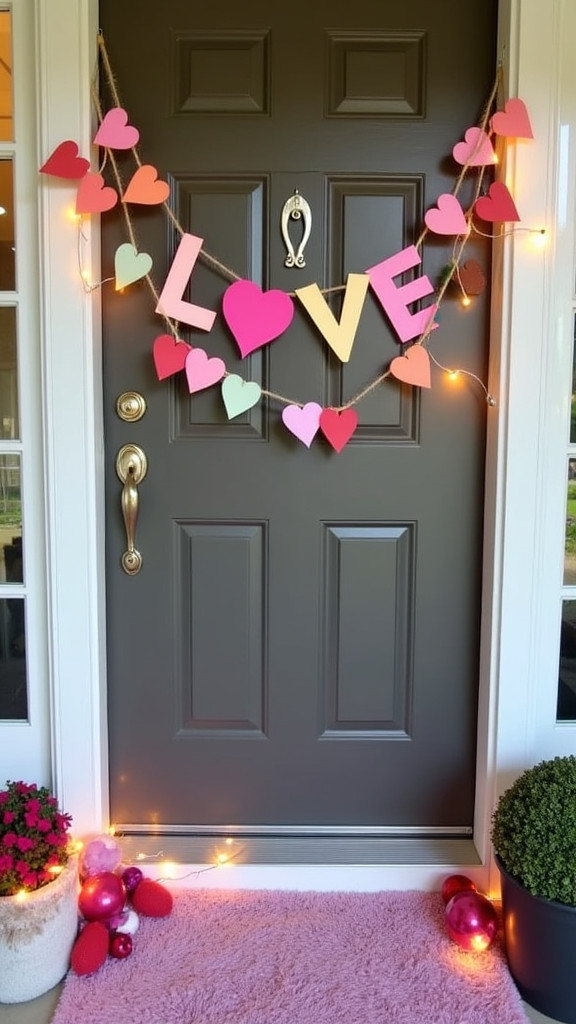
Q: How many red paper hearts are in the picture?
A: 4